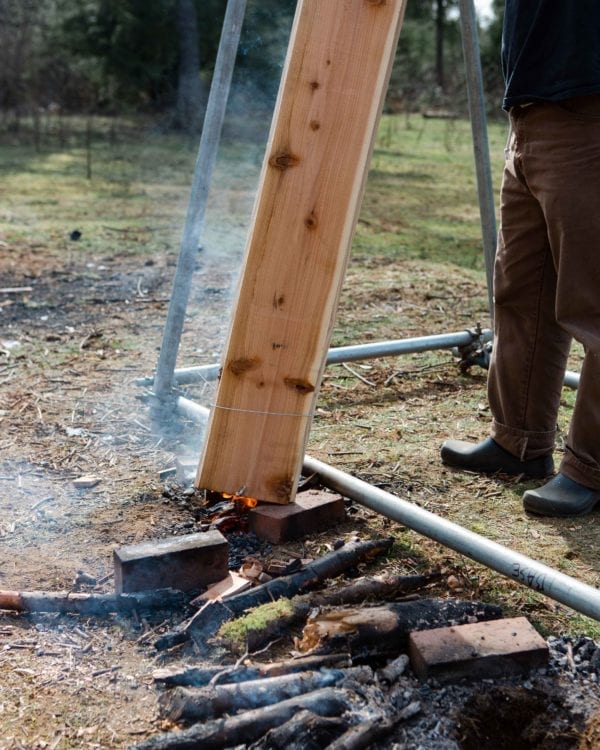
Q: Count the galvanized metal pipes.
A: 5